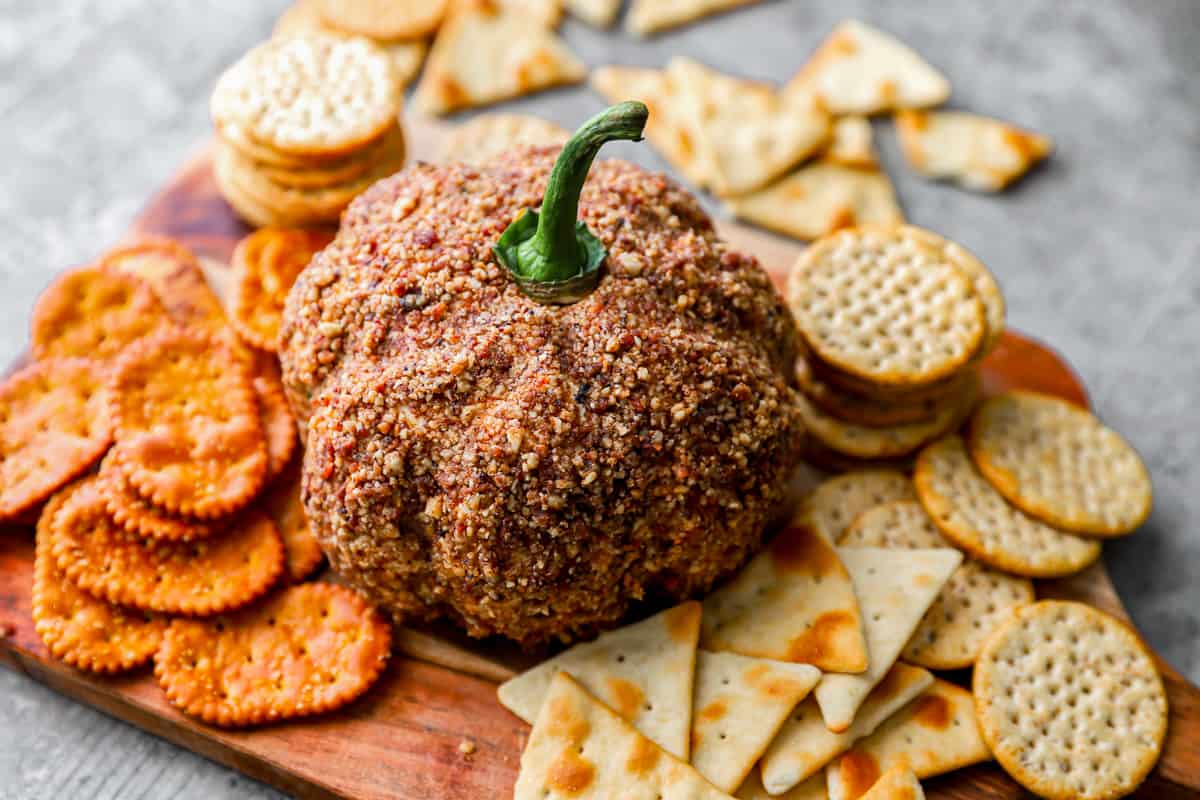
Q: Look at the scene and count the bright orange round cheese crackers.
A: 11